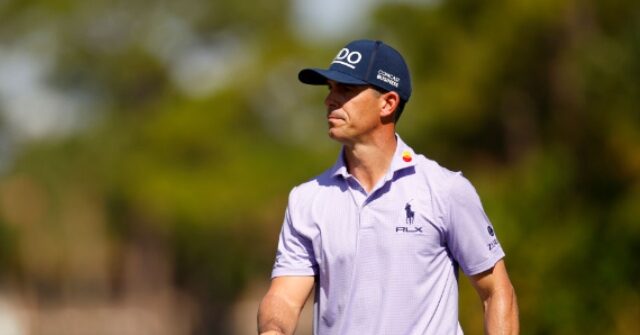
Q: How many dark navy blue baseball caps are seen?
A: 1